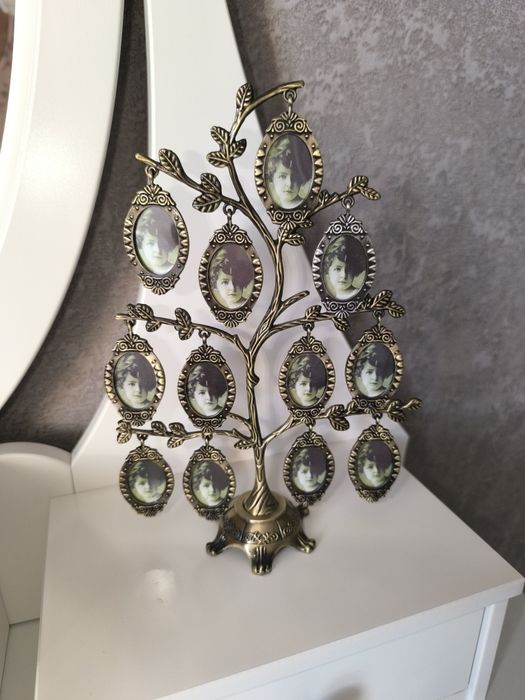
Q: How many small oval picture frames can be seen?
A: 12